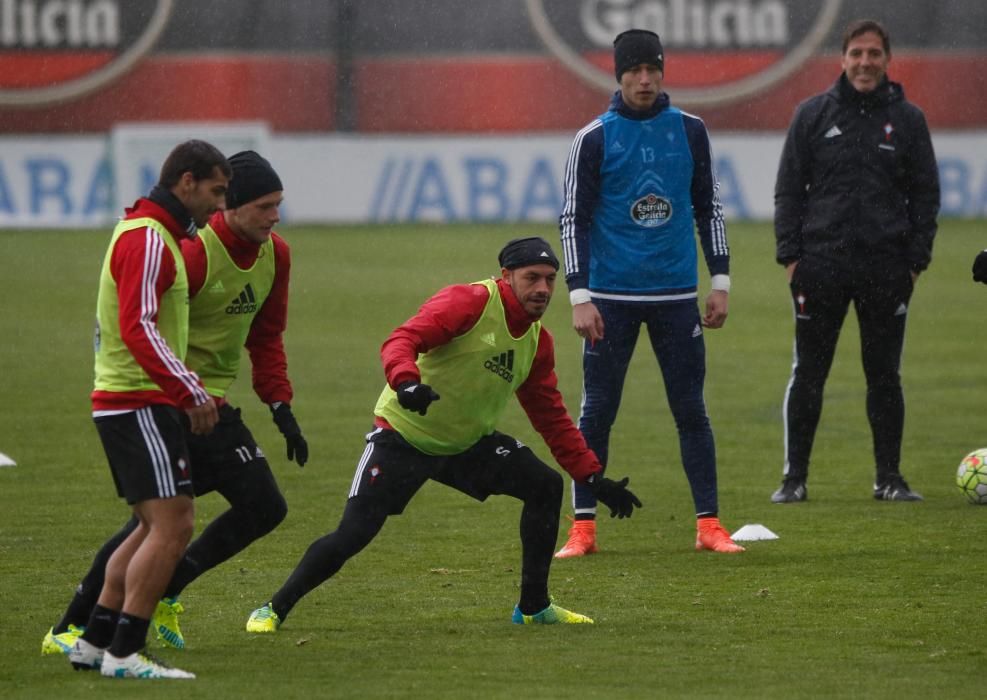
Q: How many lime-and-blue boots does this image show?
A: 4